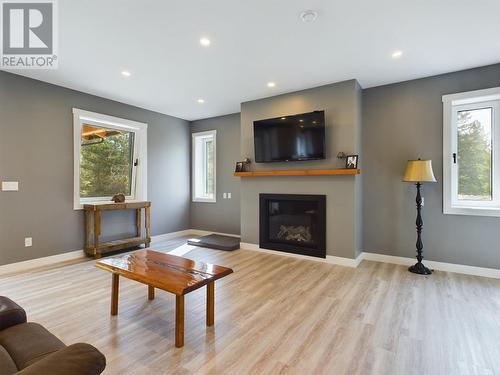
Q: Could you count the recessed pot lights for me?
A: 5